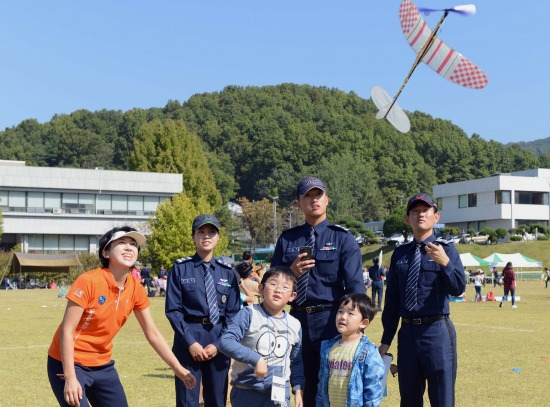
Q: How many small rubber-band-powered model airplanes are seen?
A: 1